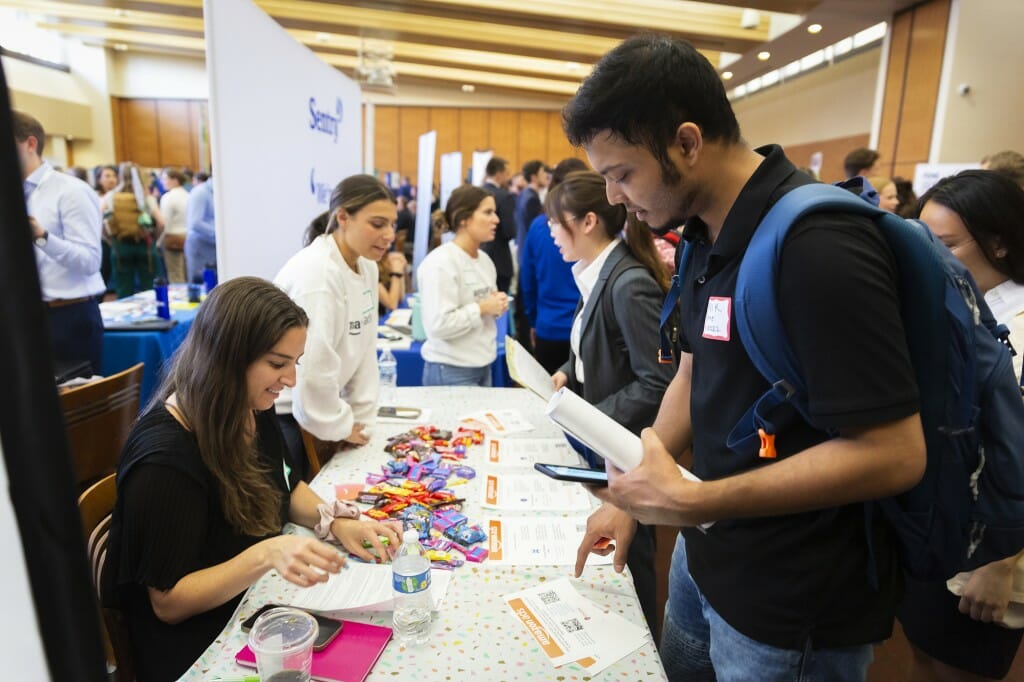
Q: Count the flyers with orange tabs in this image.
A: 7